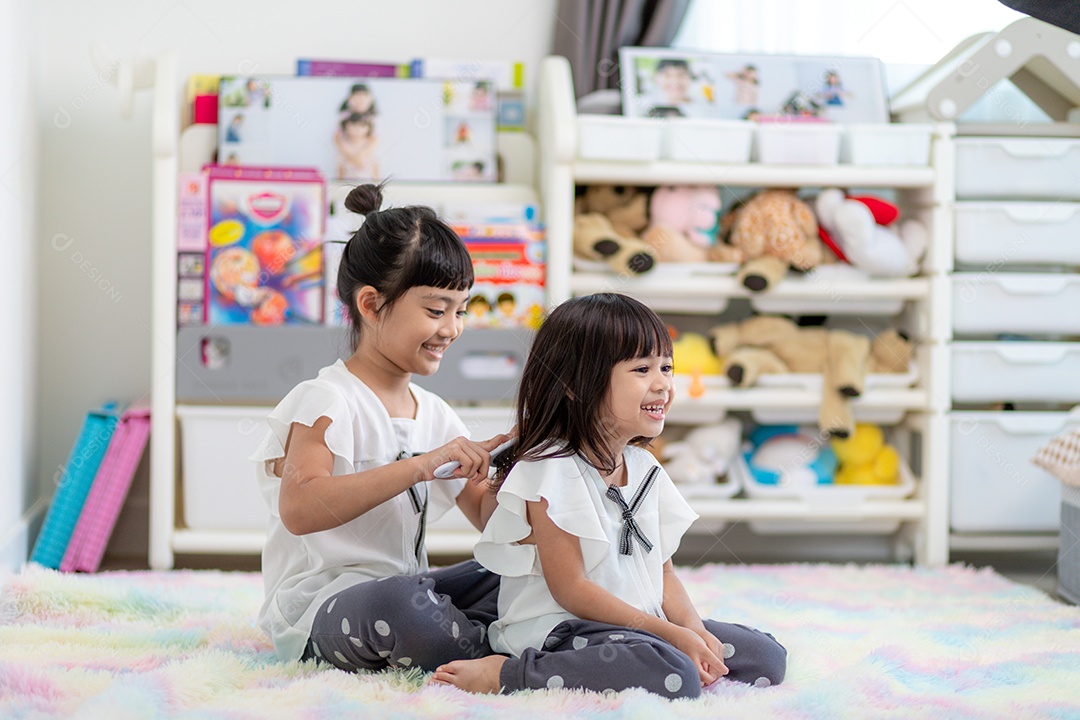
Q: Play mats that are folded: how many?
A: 2